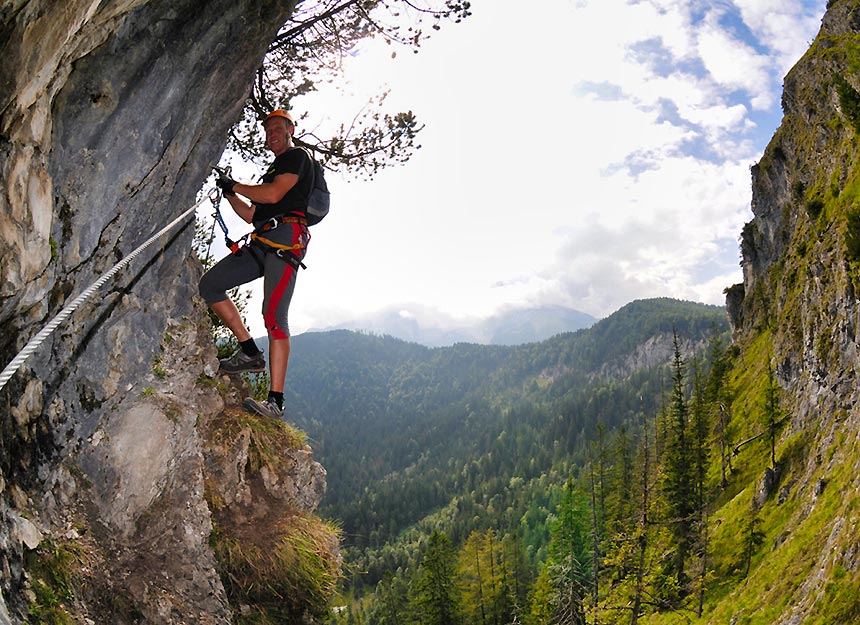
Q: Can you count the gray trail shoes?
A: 2